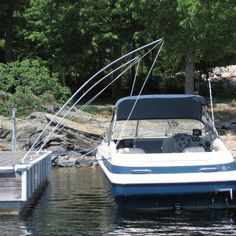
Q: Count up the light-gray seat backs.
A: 2